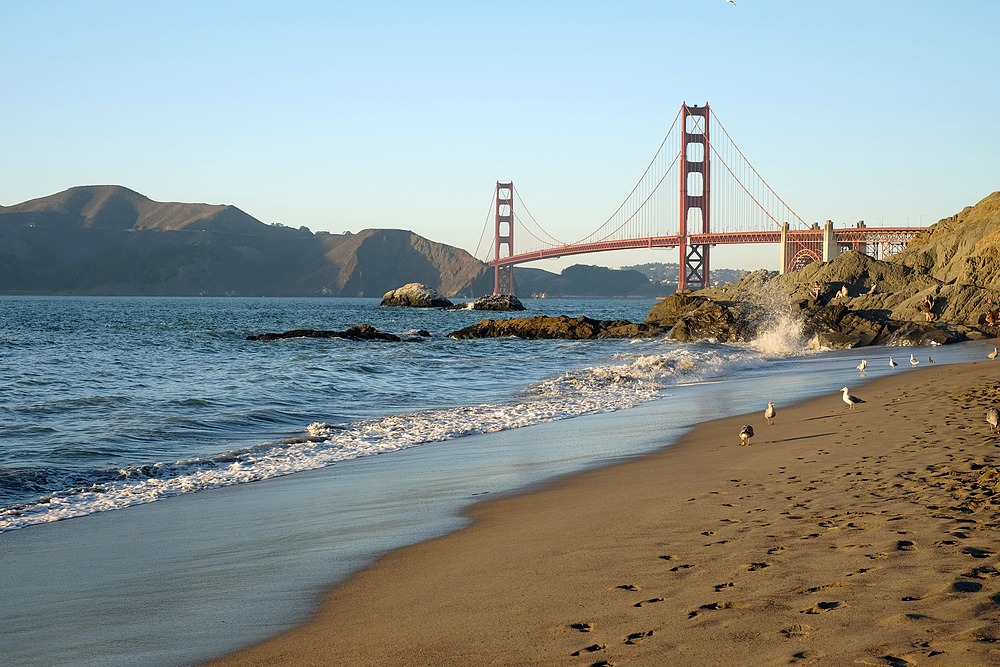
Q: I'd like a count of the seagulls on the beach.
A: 9